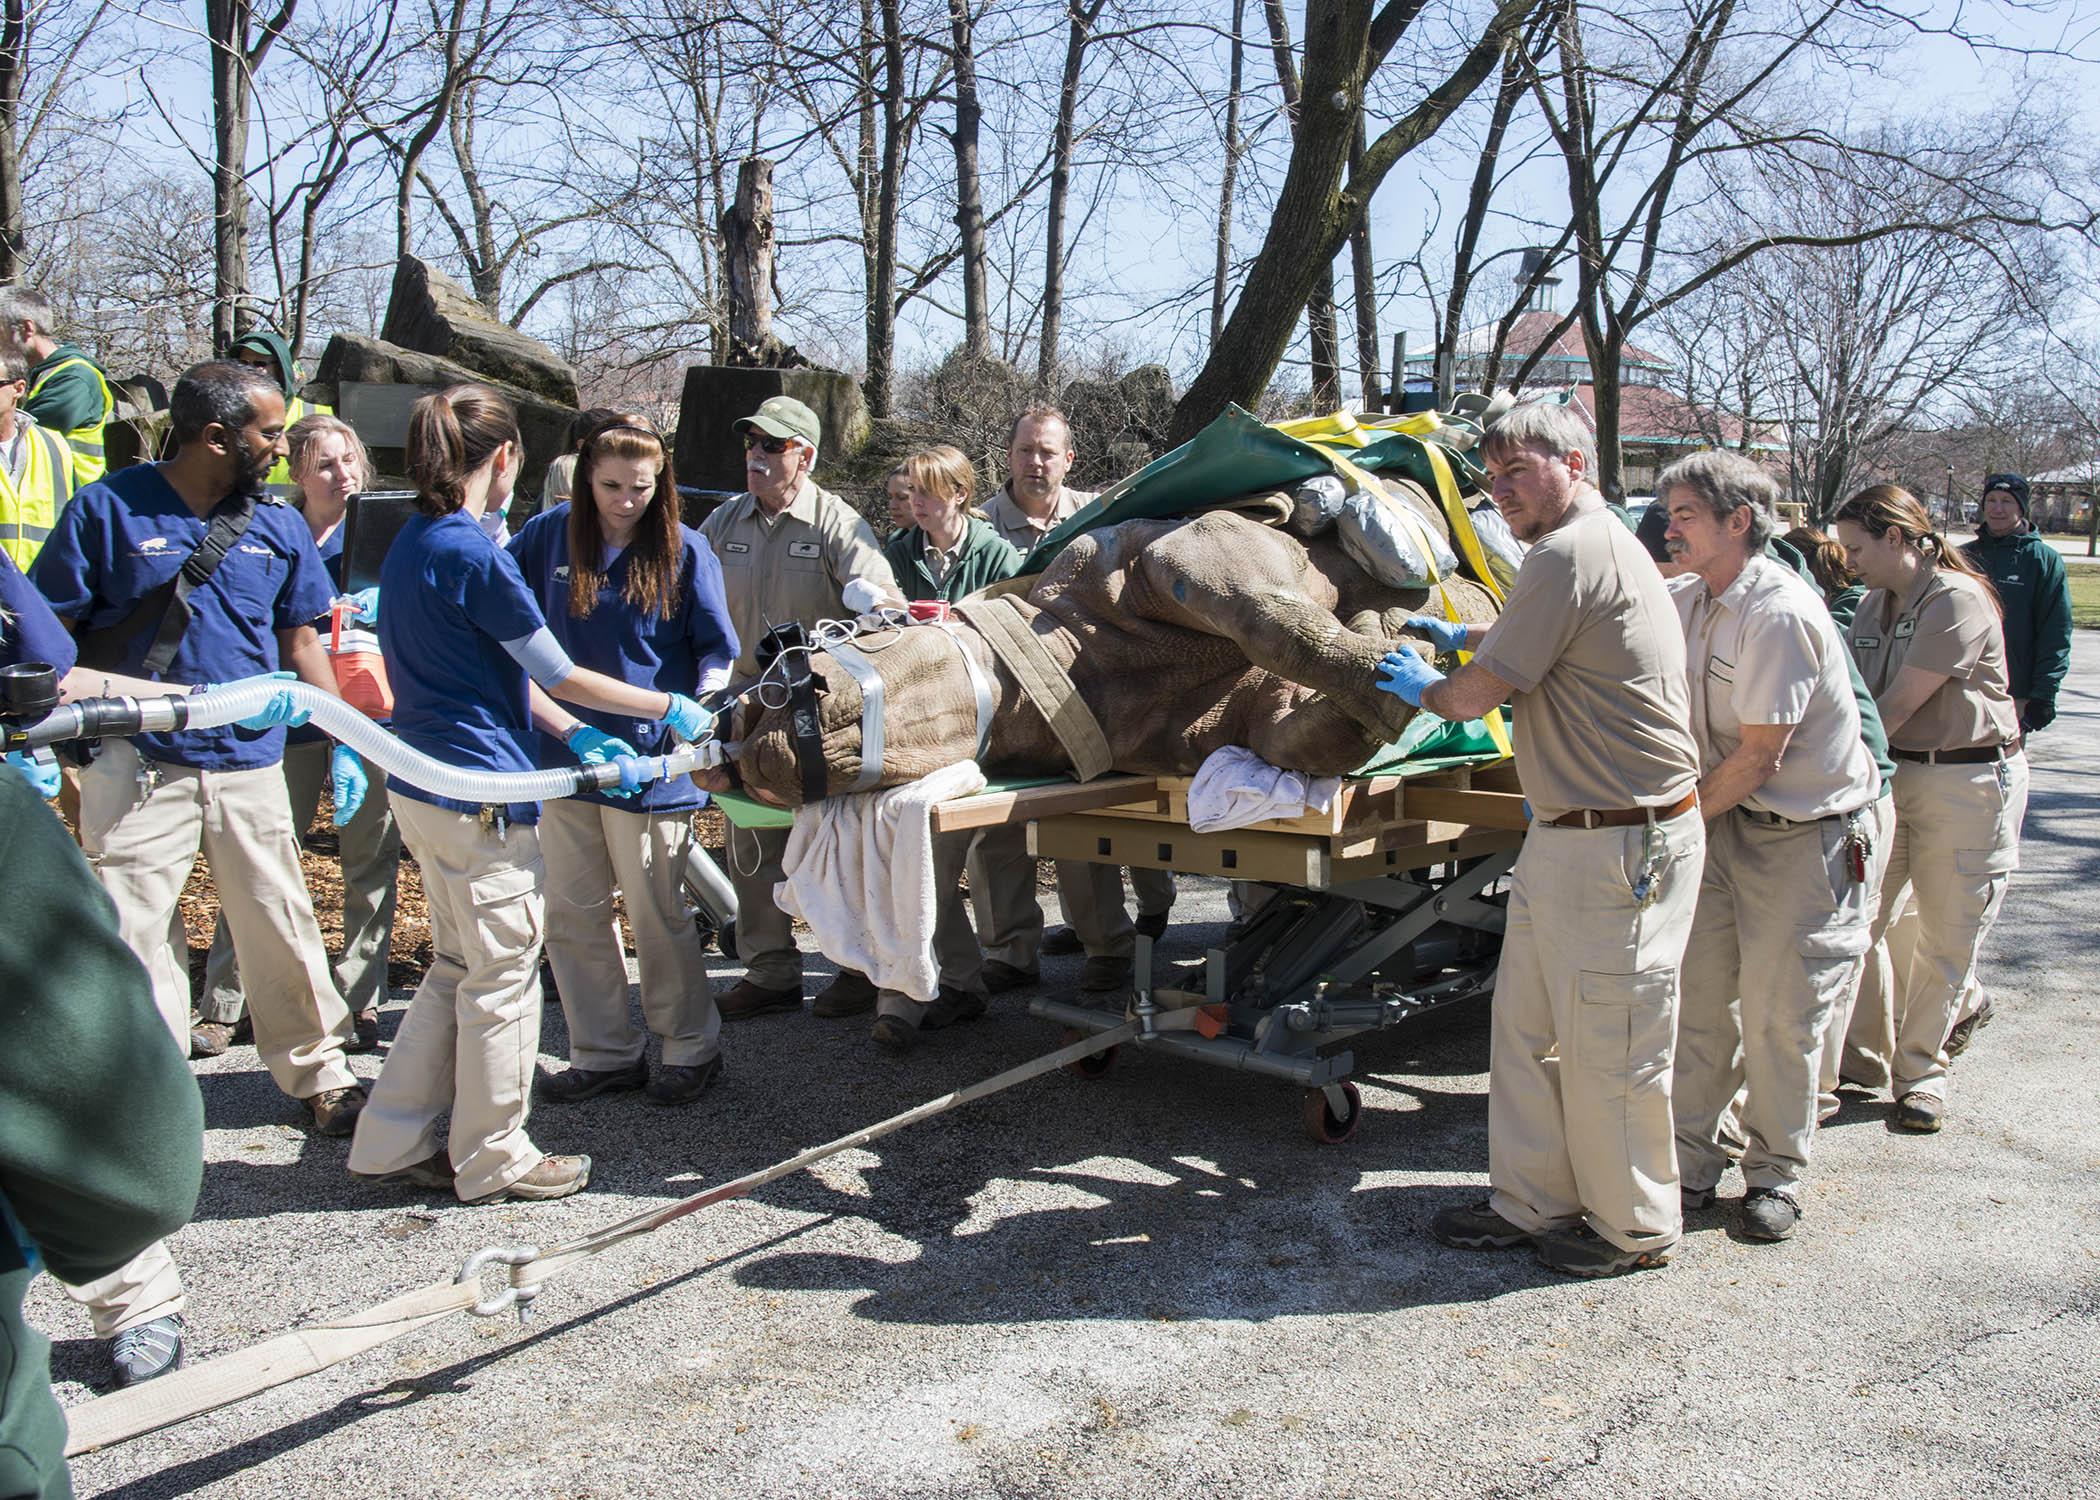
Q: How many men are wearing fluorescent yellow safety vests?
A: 3